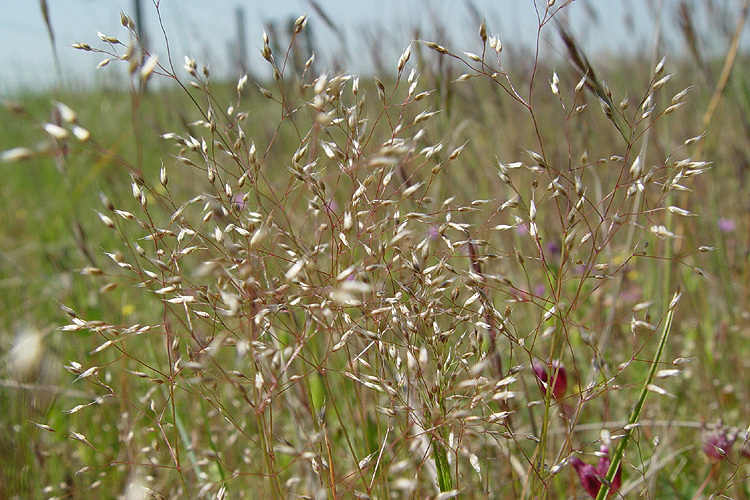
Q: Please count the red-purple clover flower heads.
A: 3